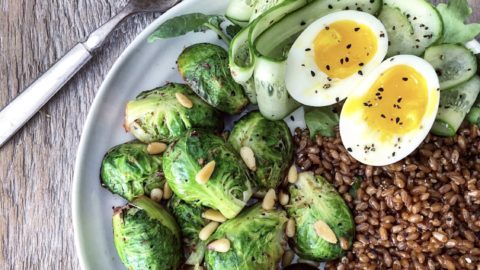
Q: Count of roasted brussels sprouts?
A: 9